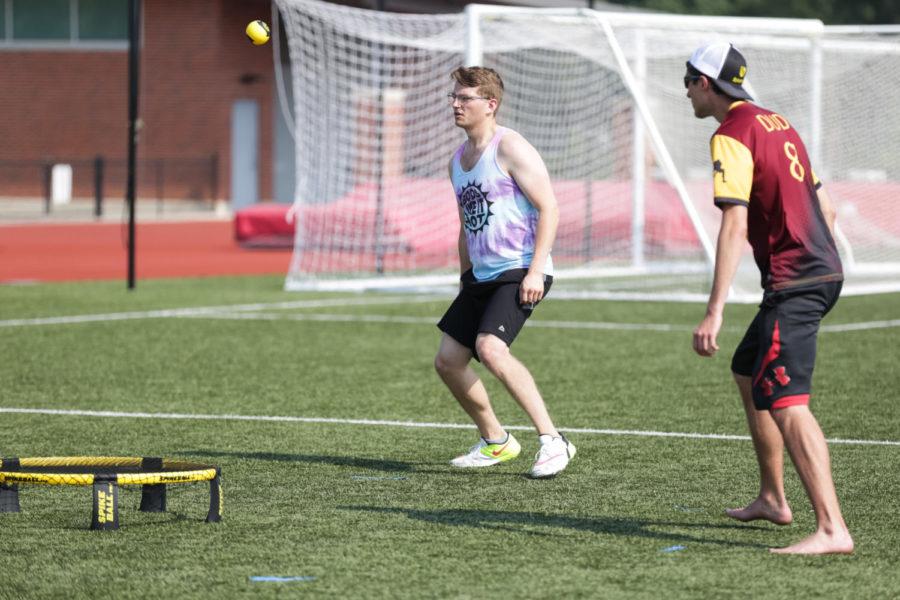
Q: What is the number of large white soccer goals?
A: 2